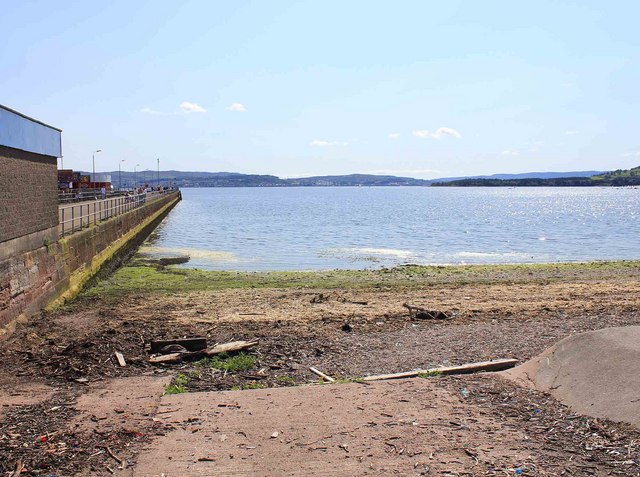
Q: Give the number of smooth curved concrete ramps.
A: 1